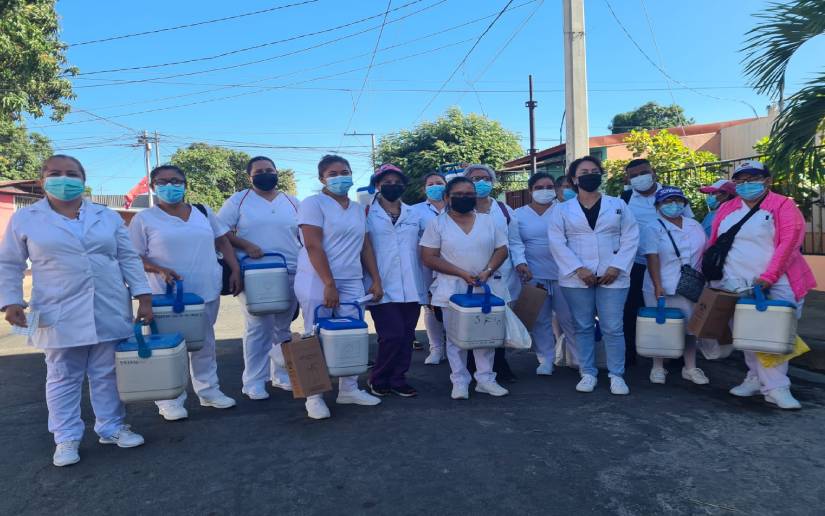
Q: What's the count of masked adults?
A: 15